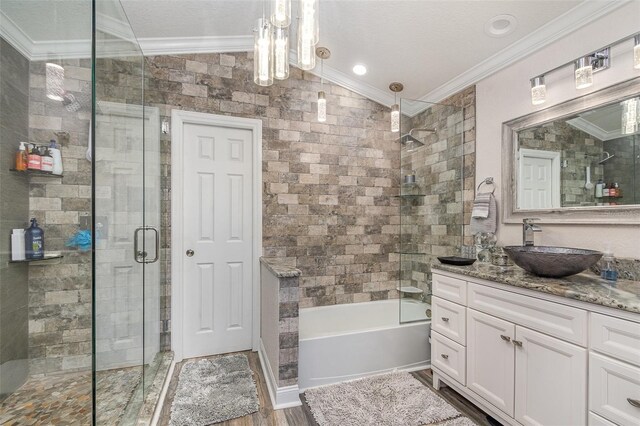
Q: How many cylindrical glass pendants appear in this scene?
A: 7